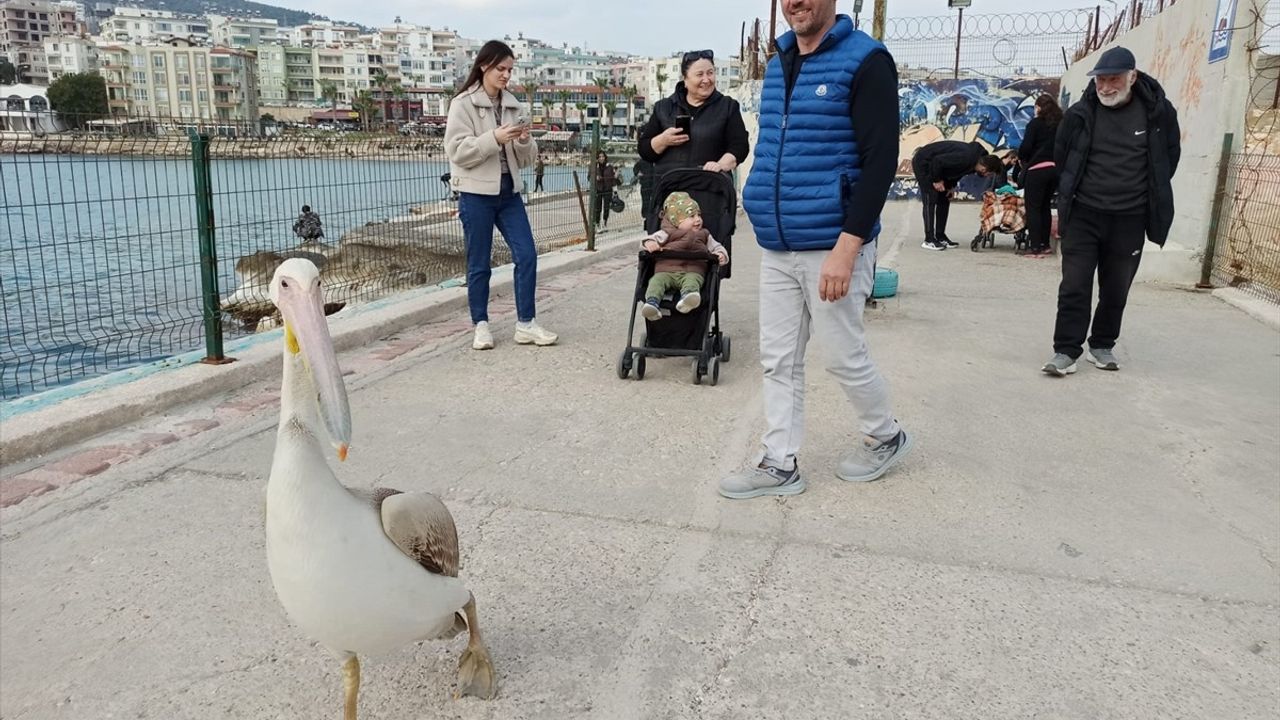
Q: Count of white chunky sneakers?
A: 2